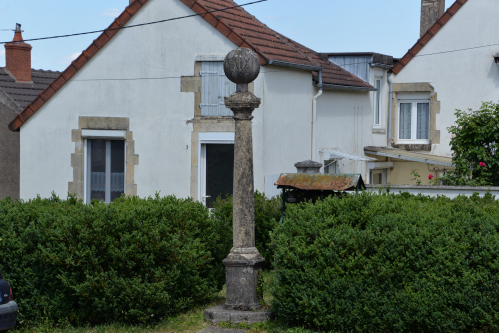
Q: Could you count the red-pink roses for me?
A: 2